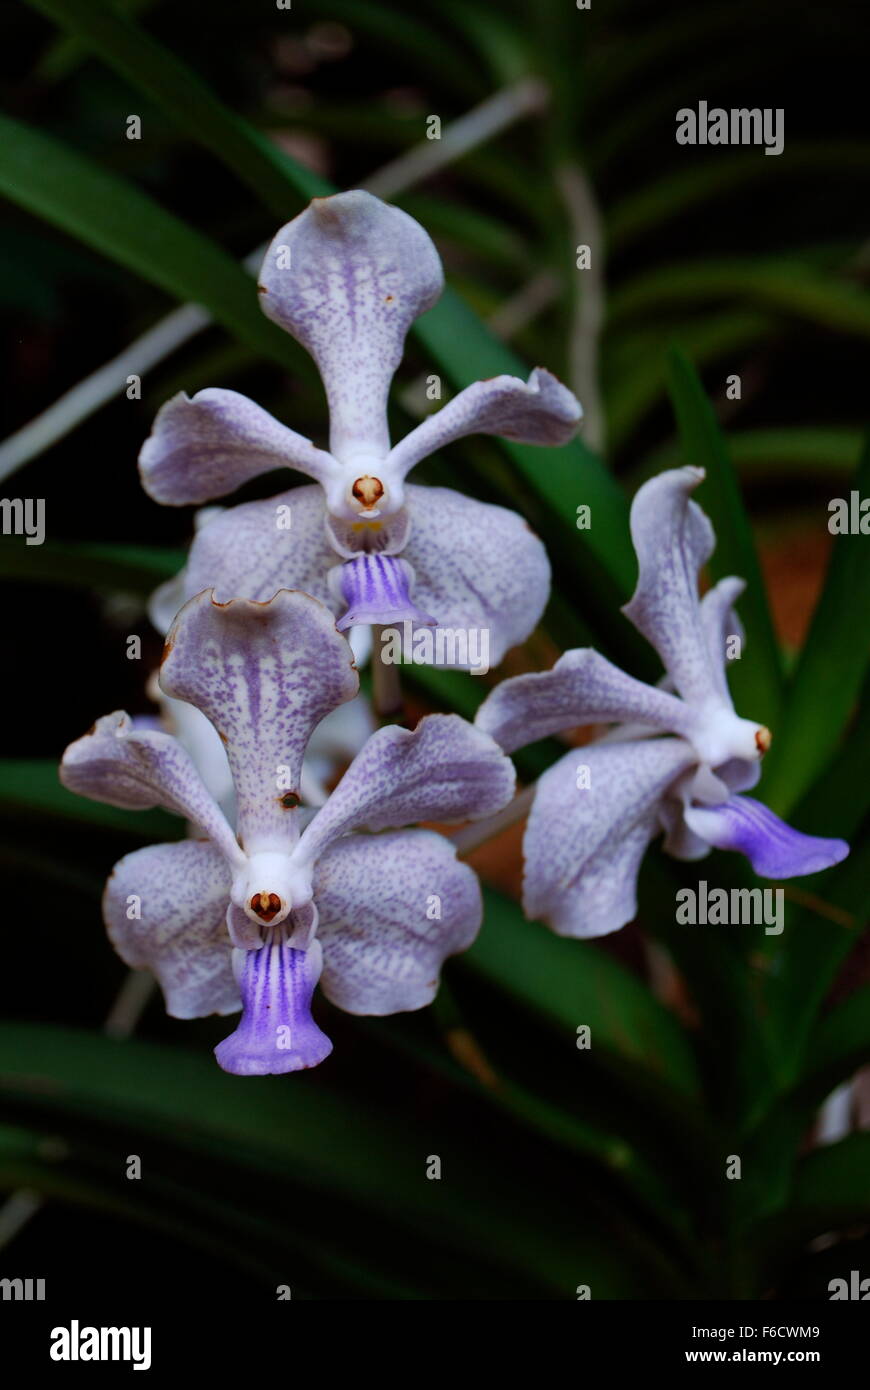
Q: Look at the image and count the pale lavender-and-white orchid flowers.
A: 3